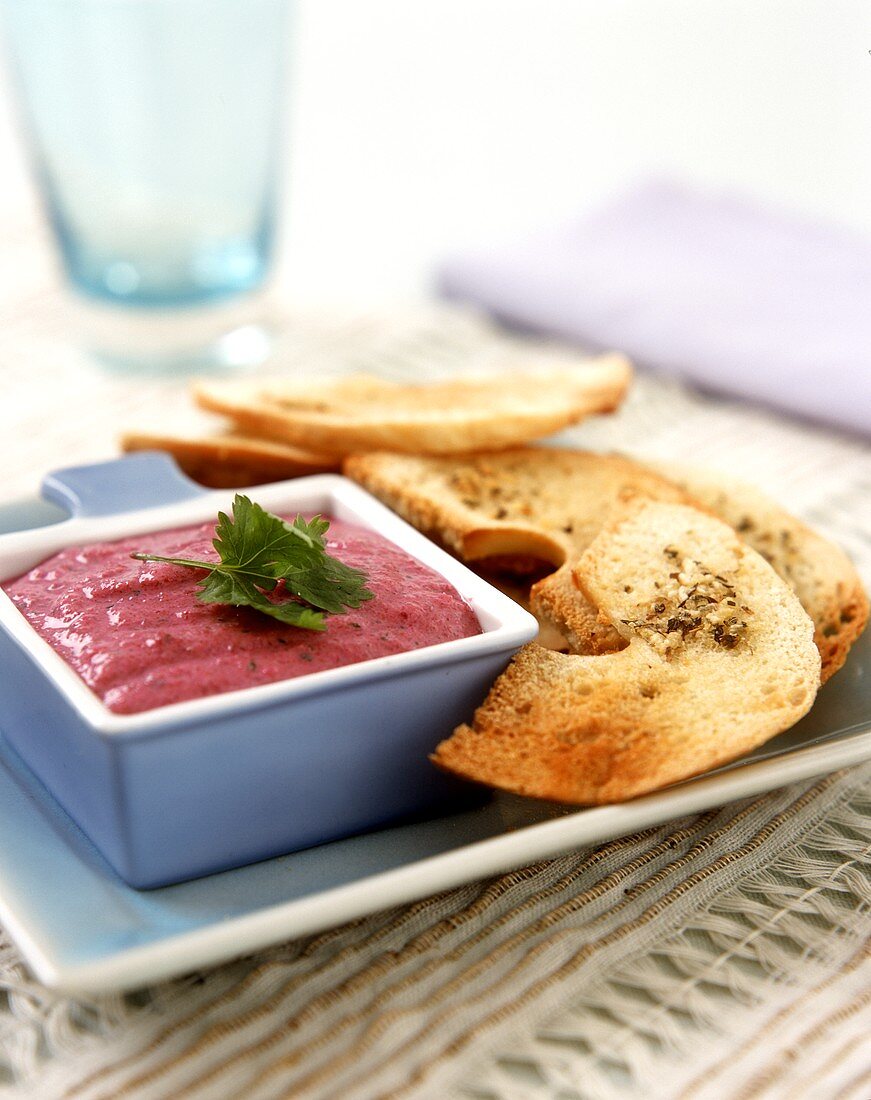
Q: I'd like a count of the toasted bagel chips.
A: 5